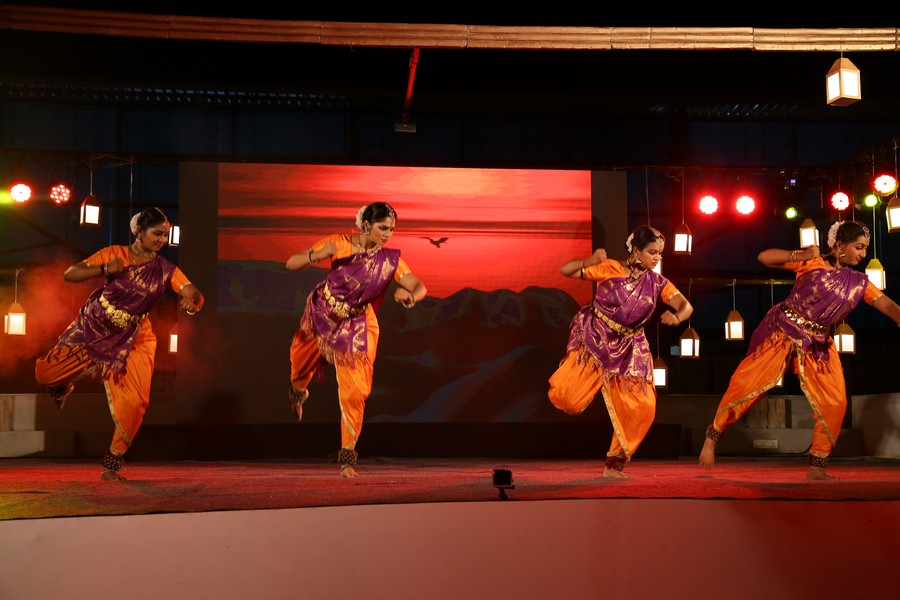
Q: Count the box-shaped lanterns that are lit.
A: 15